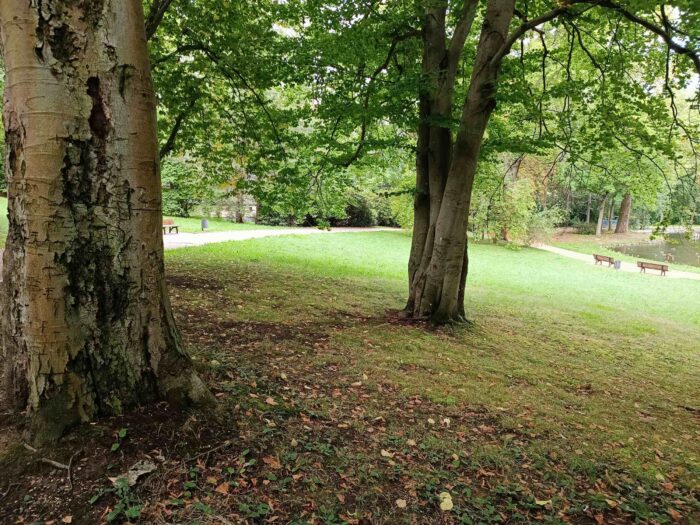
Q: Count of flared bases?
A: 2